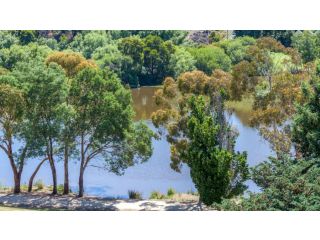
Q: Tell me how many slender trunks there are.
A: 5